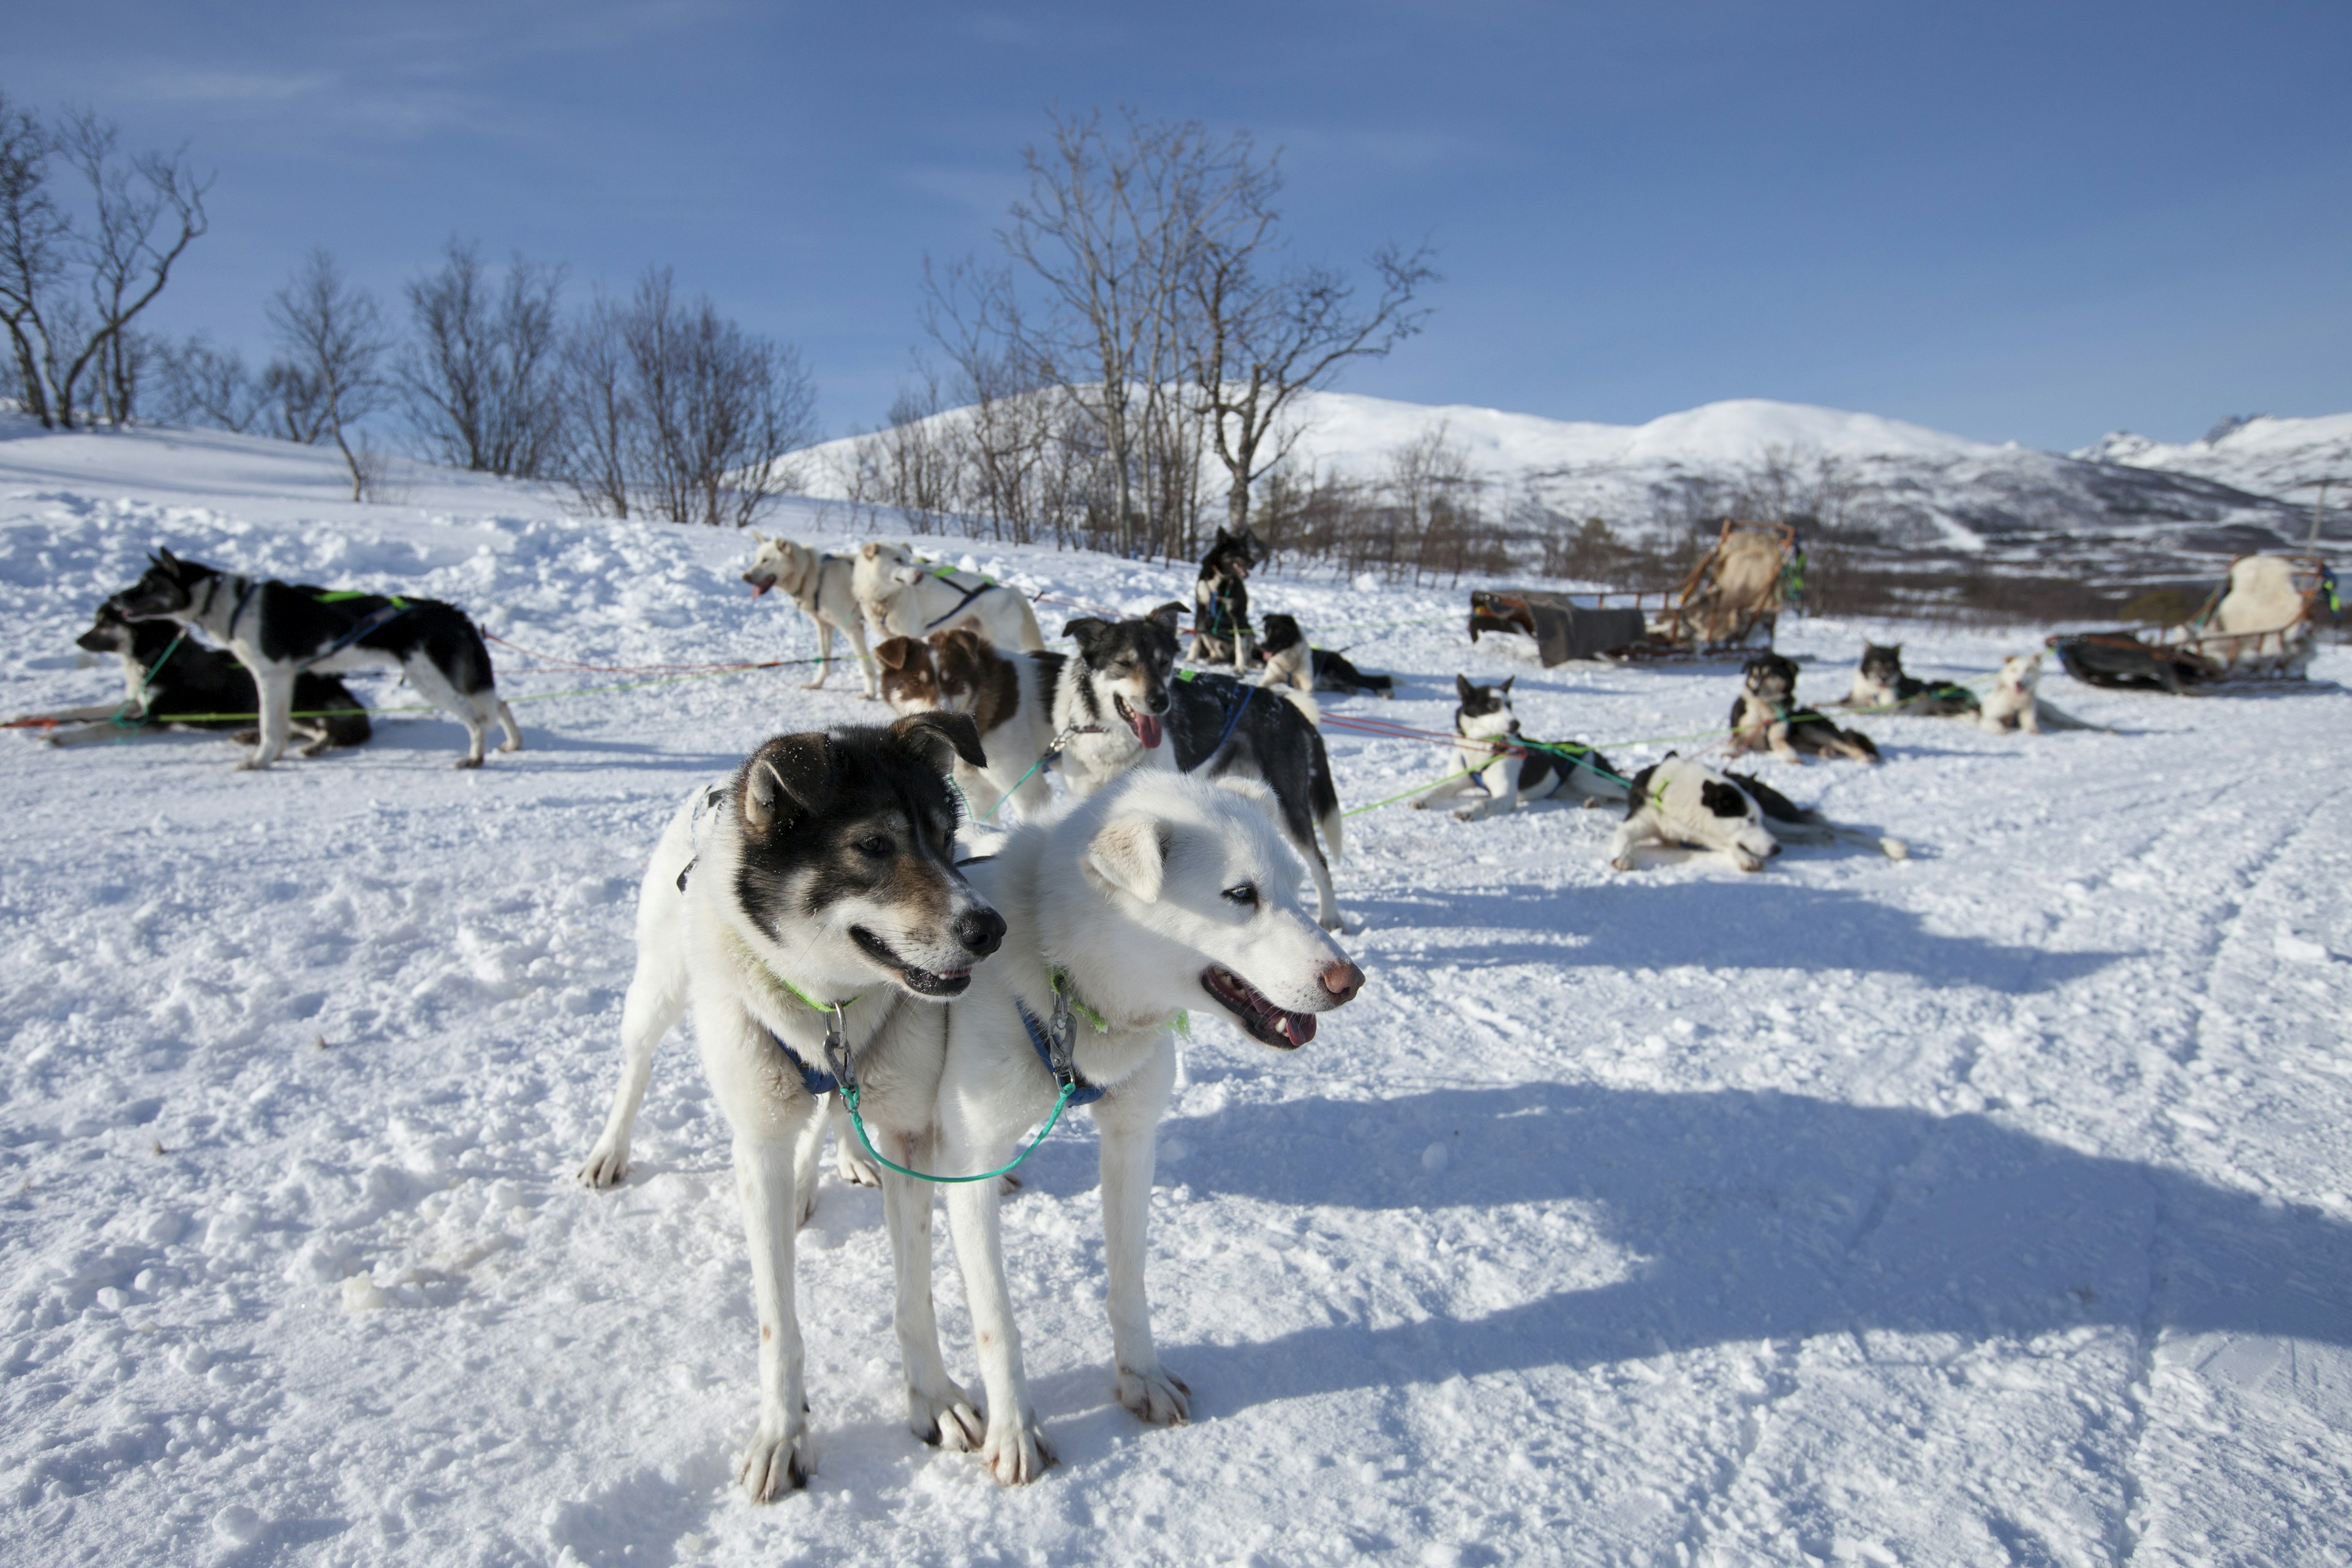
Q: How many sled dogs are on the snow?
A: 15